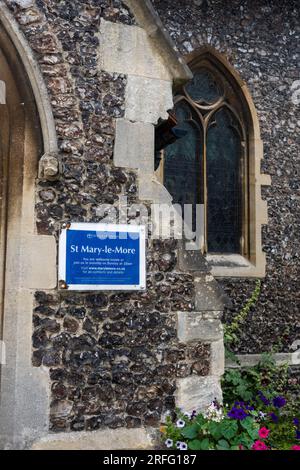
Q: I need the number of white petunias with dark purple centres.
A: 4